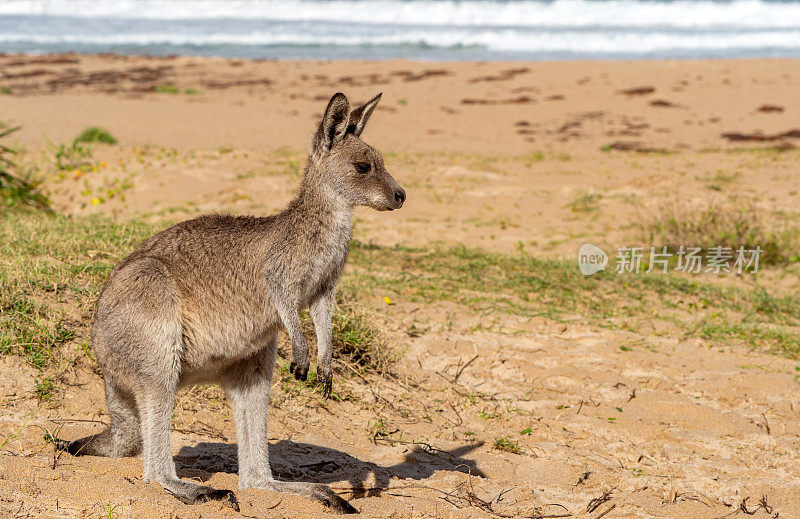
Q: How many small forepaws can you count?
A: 2